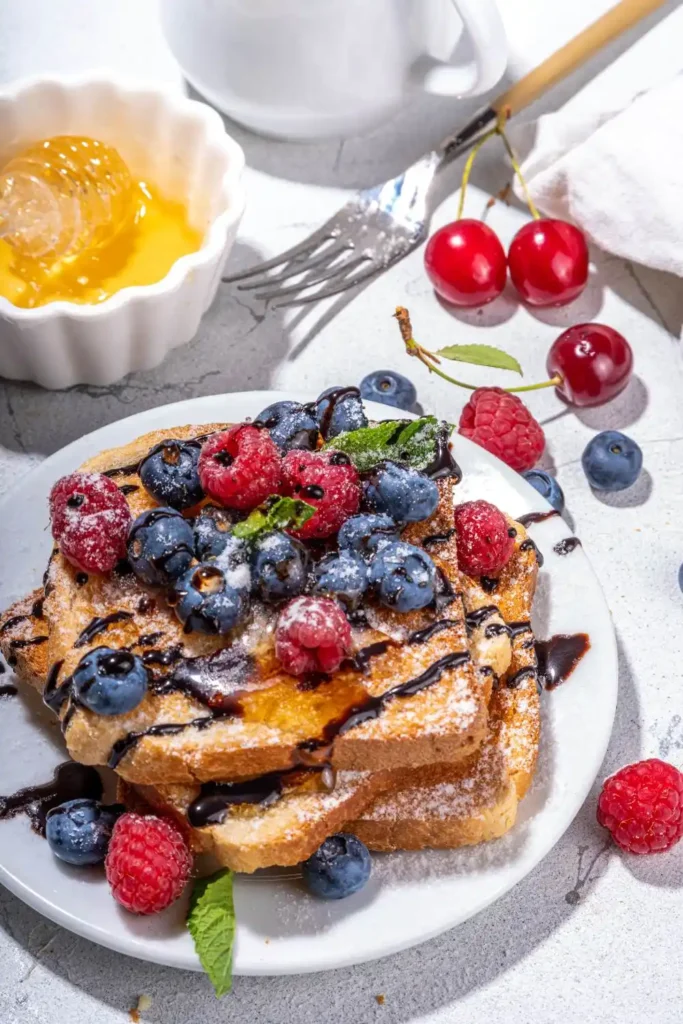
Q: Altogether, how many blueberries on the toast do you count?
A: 12